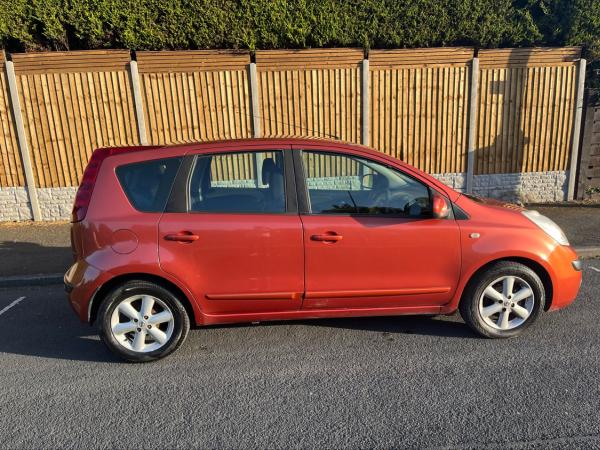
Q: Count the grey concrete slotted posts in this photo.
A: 6